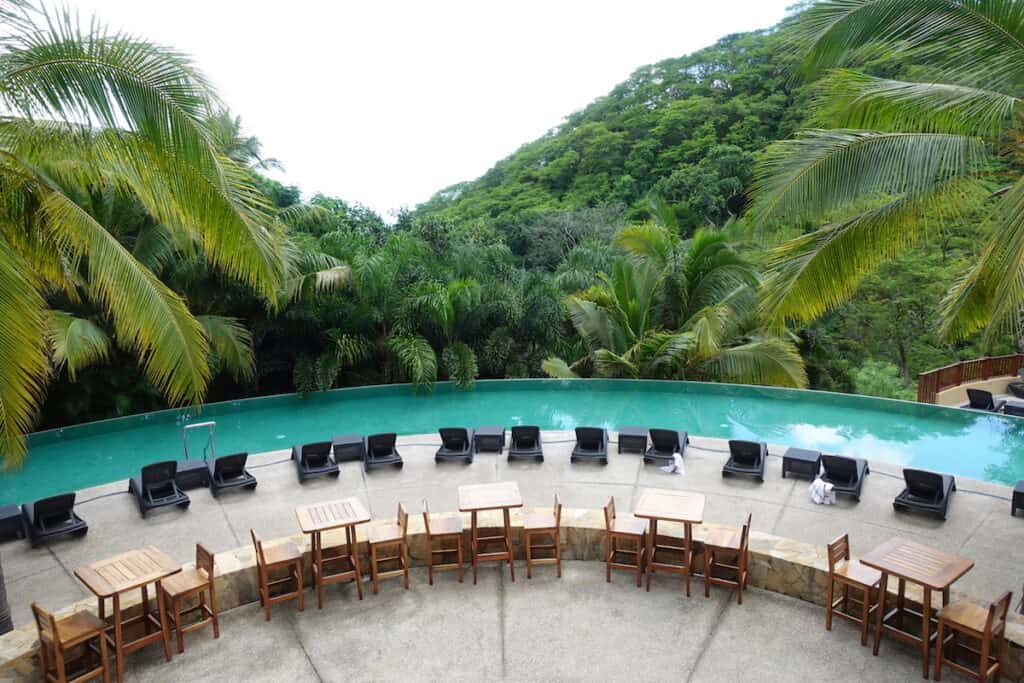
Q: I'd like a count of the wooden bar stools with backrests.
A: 10